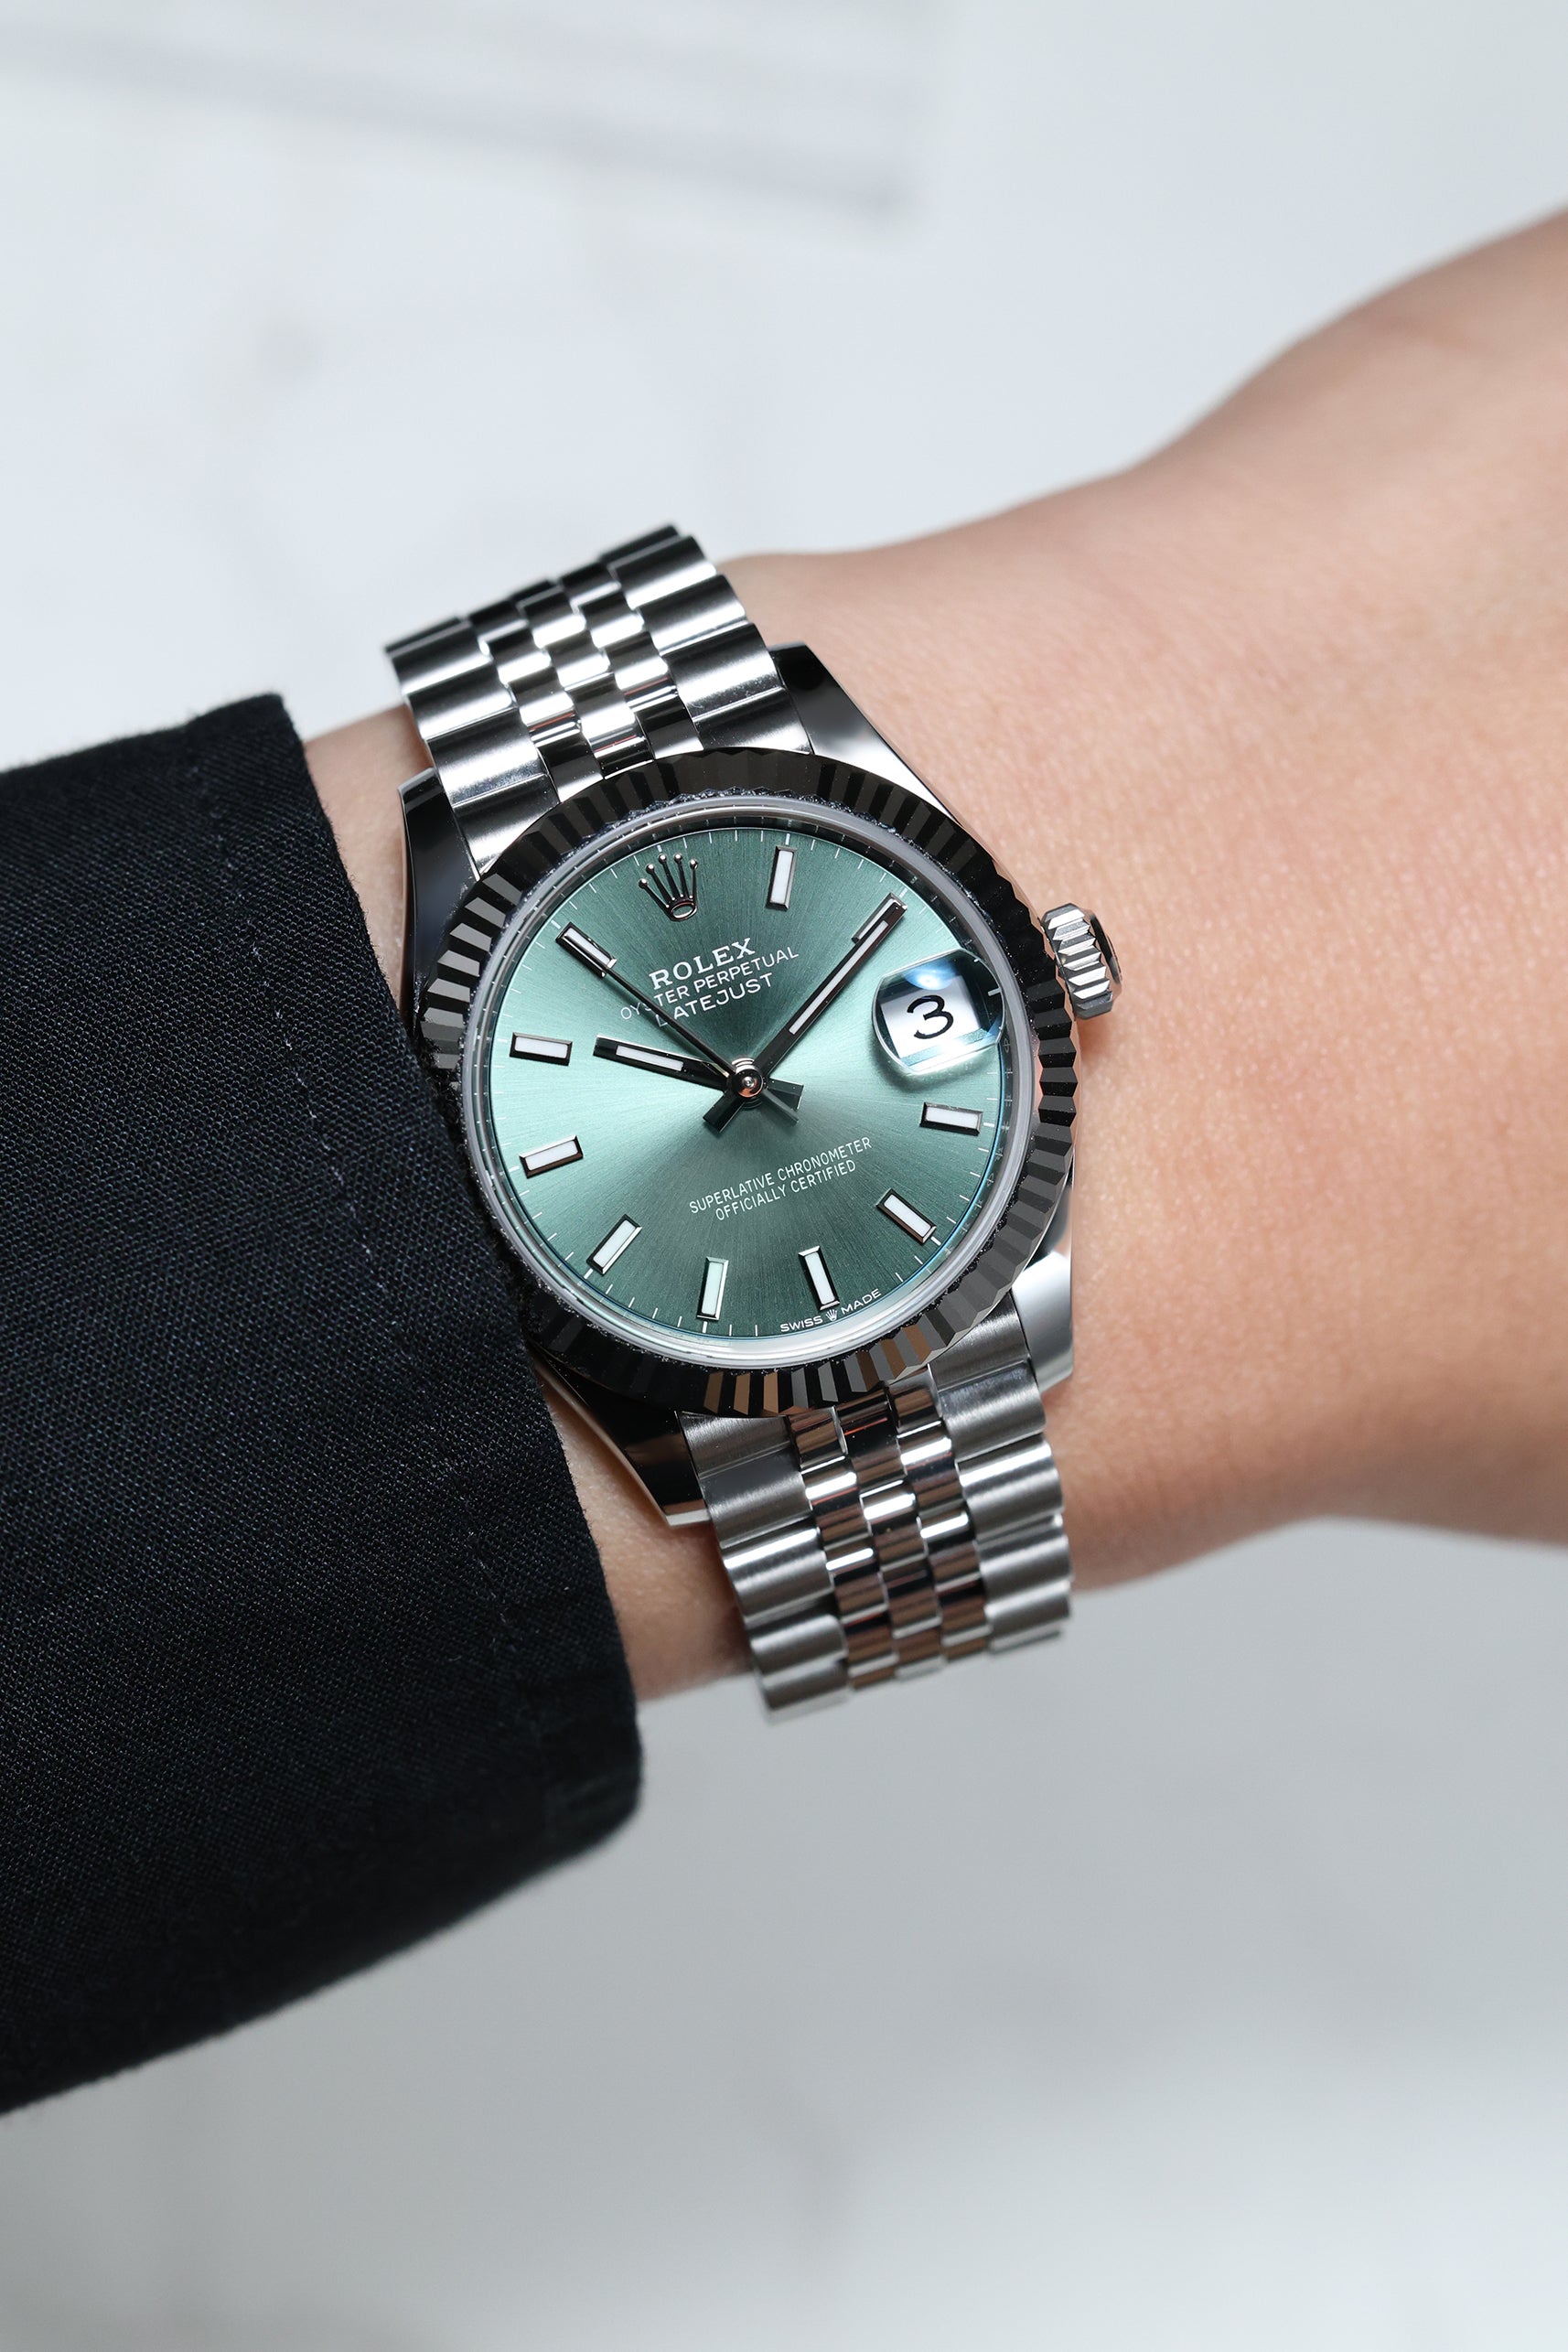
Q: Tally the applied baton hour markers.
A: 10